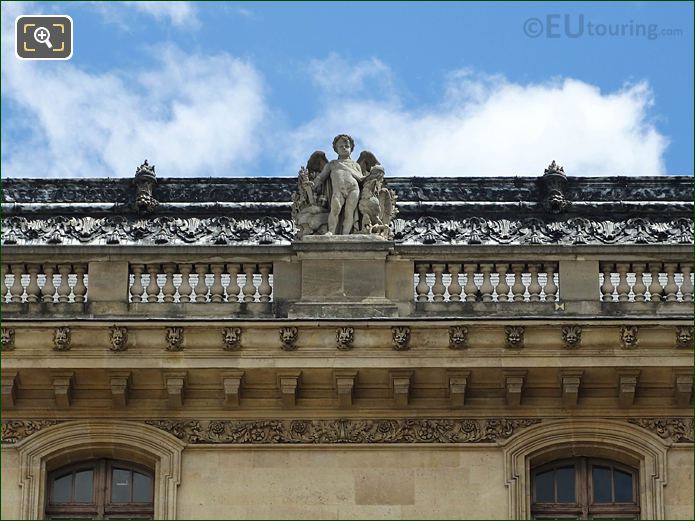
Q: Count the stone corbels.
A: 13